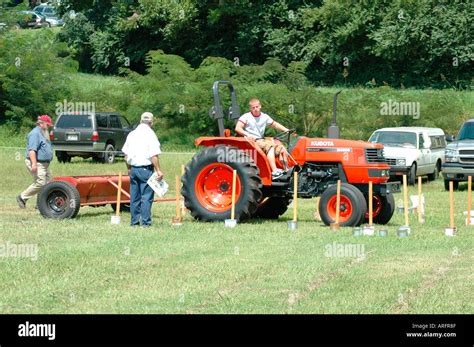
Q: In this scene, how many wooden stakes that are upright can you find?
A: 11